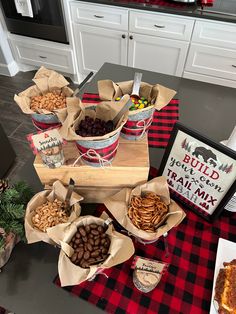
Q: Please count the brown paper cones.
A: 6